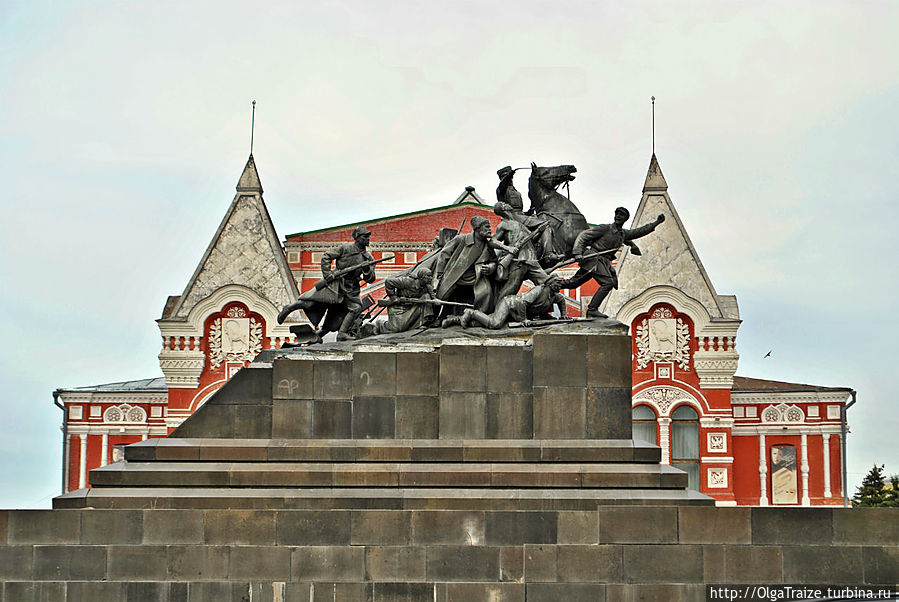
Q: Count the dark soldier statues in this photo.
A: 7